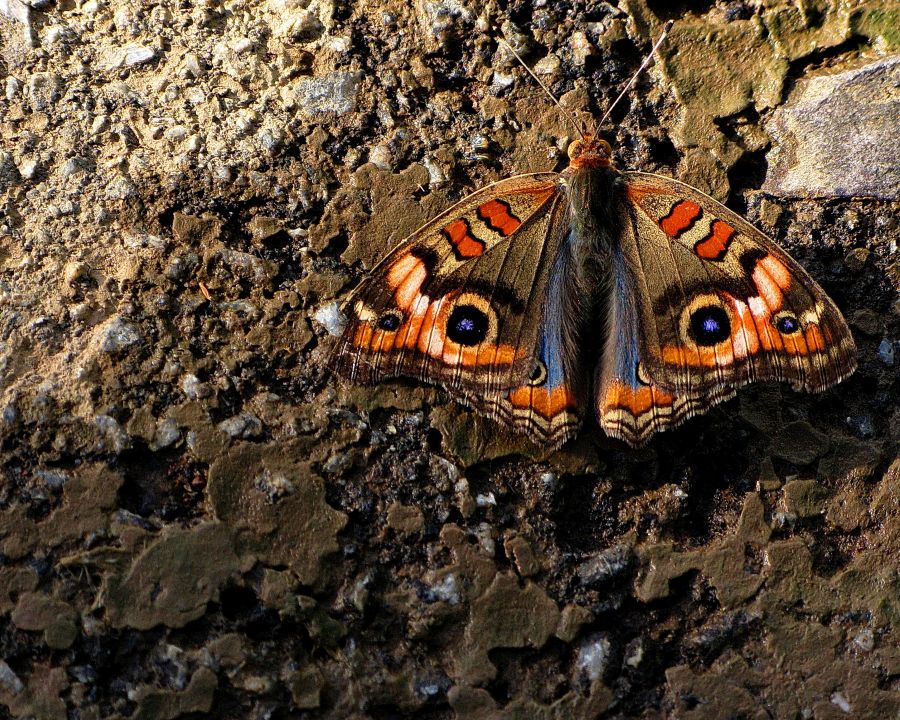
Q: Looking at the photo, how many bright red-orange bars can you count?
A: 4